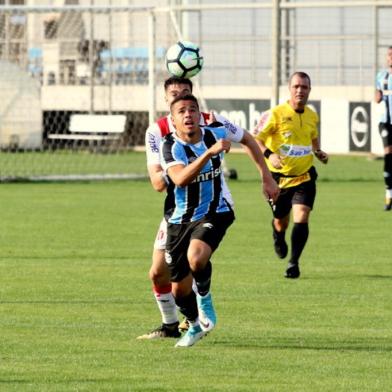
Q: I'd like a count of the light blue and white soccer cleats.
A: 2